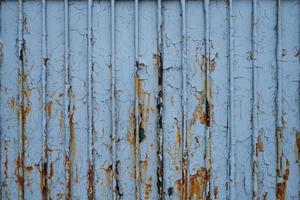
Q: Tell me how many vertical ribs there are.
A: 12